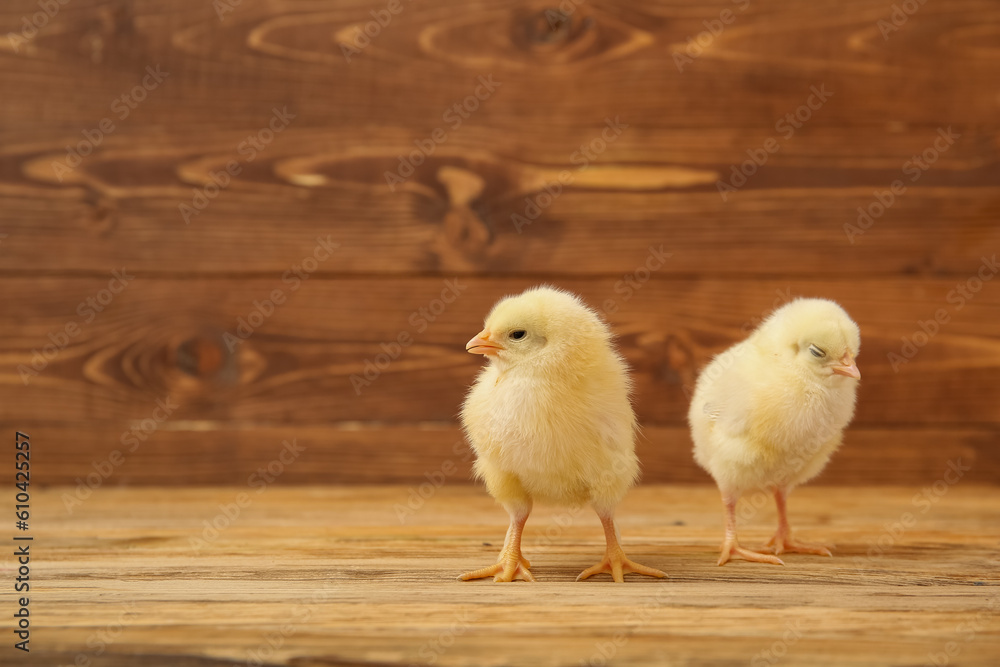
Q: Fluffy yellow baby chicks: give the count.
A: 2